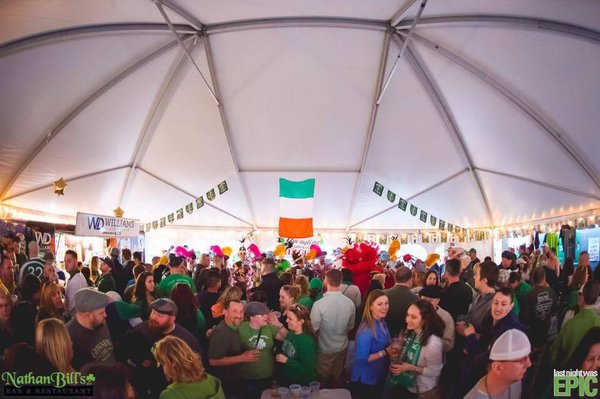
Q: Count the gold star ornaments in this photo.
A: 2